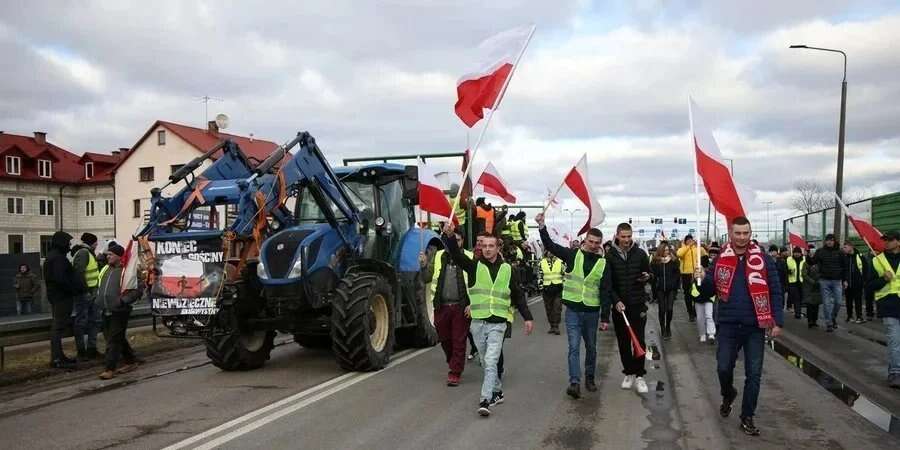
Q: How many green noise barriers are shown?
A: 1